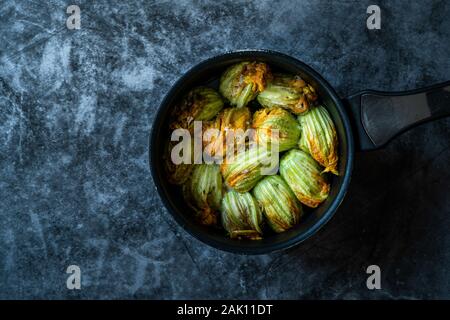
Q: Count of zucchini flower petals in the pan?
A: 12